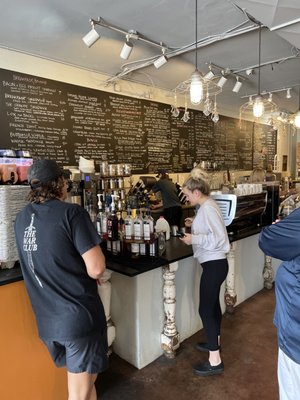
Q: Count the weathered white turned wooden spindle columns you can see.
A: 4